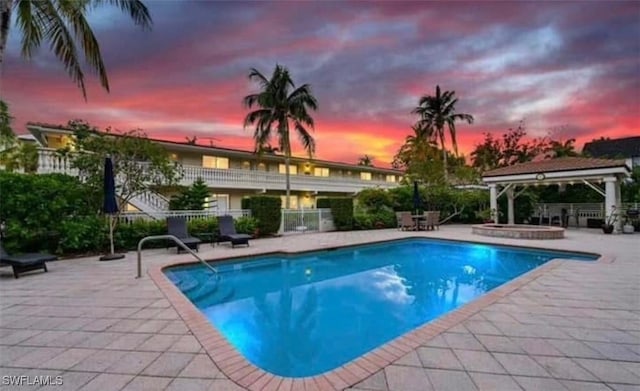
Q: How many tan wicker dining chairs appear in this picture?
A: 4